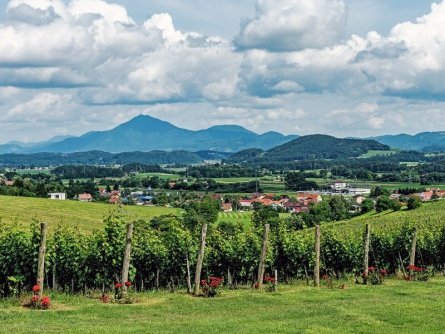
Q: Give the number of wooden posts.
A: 7